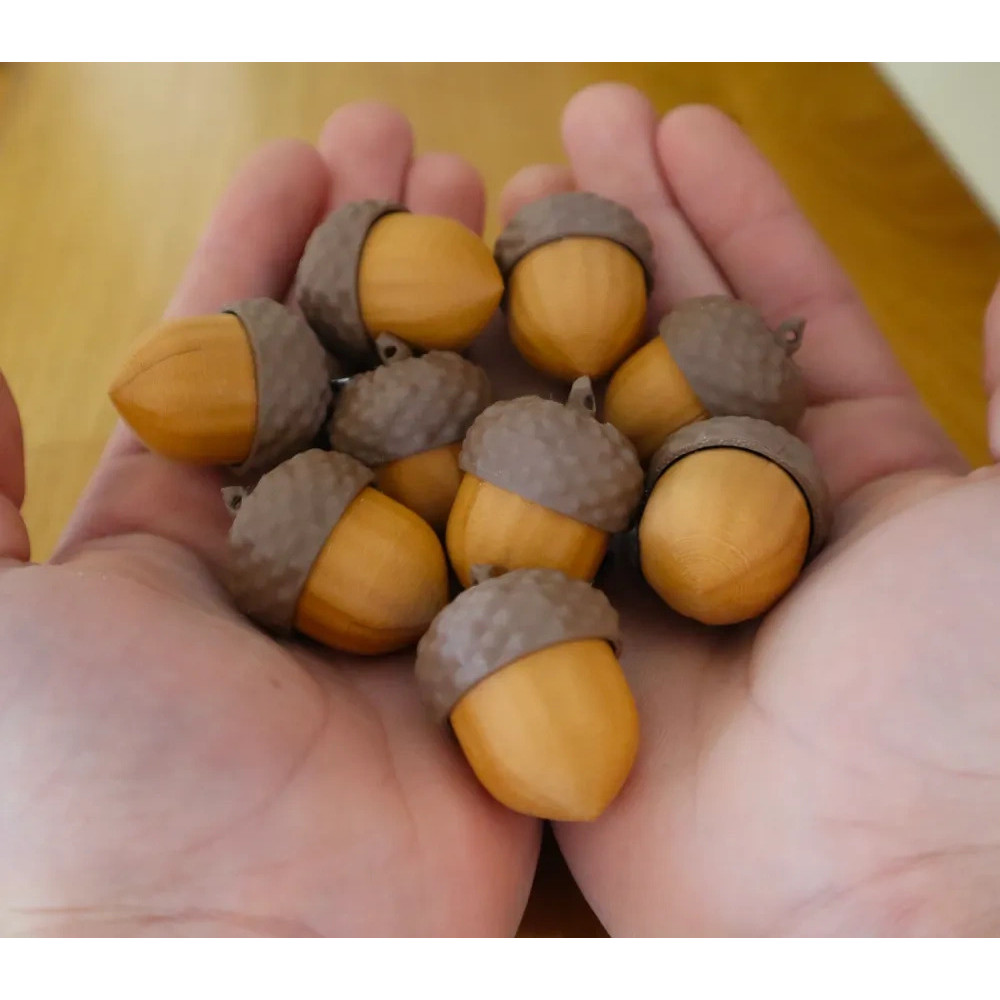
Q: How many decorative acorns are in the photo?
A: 9